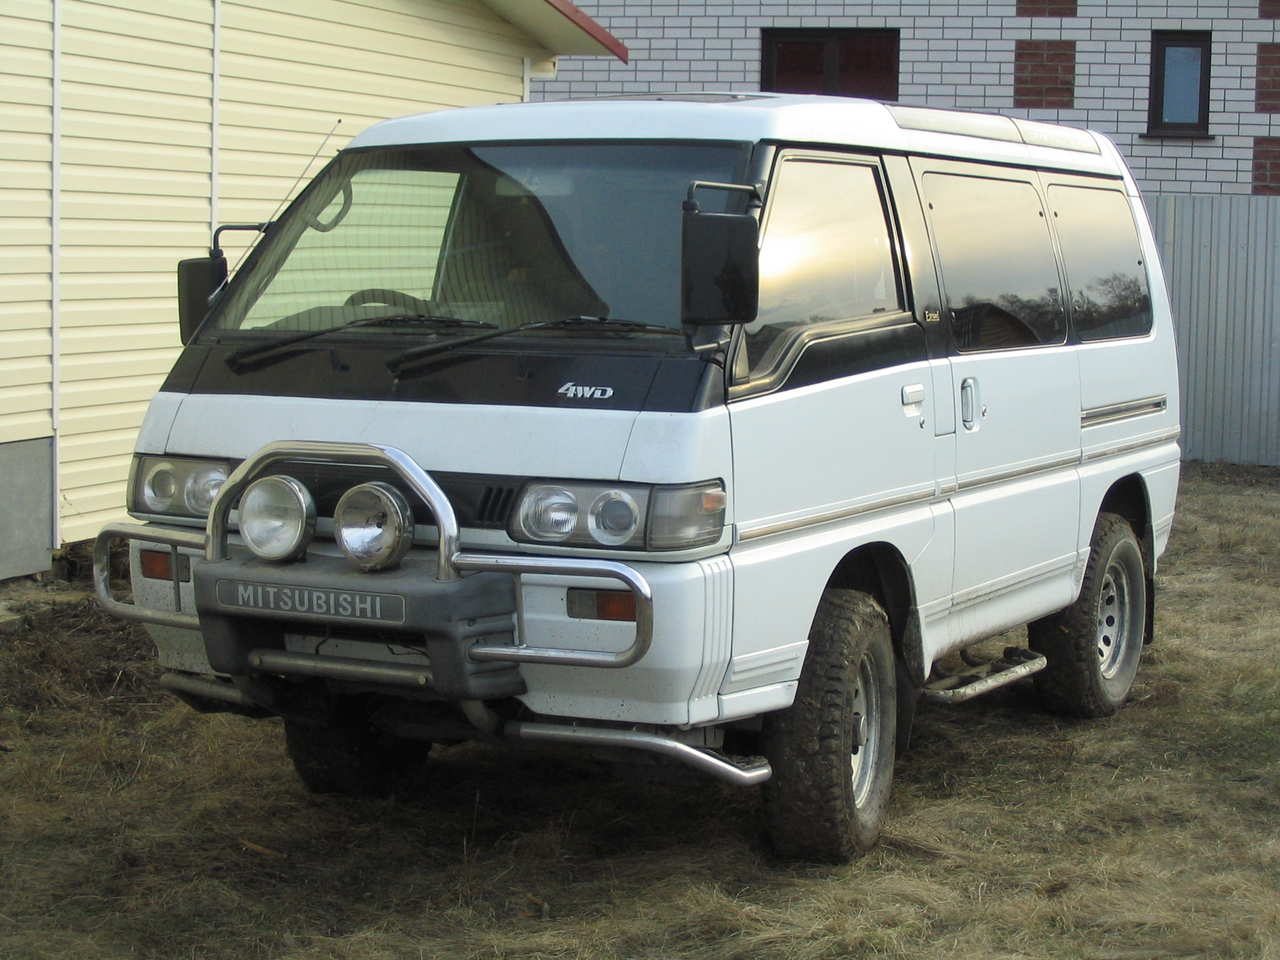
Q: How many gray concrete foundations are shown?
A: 1